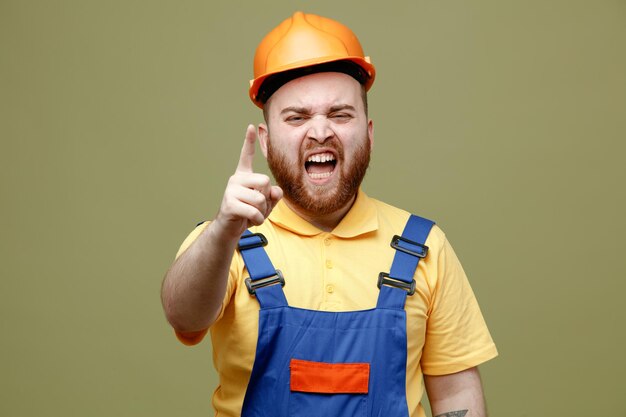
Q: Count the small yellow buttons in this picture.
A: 3